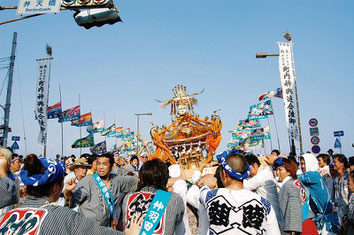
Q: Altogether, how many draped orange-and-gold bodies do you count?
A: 1